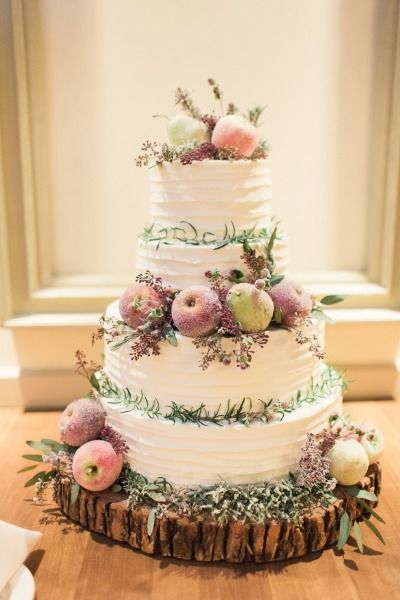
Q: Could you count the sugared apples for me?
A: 10